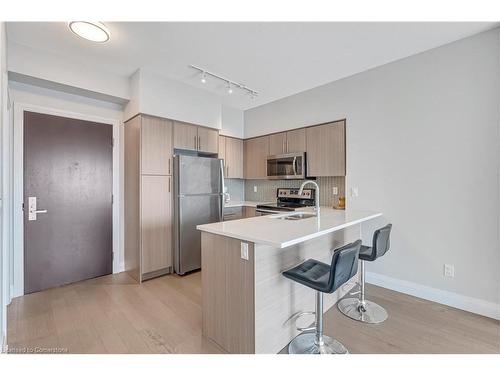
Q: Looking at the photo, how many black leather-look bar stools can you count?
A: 2